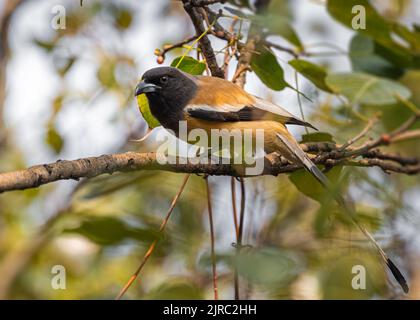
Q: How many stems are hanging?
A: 4